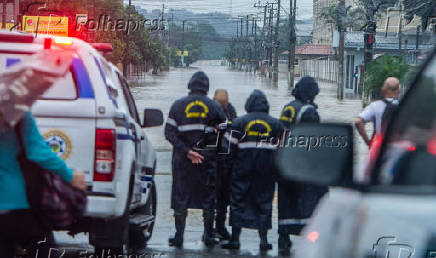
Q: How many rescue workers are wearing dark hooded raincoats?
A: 3